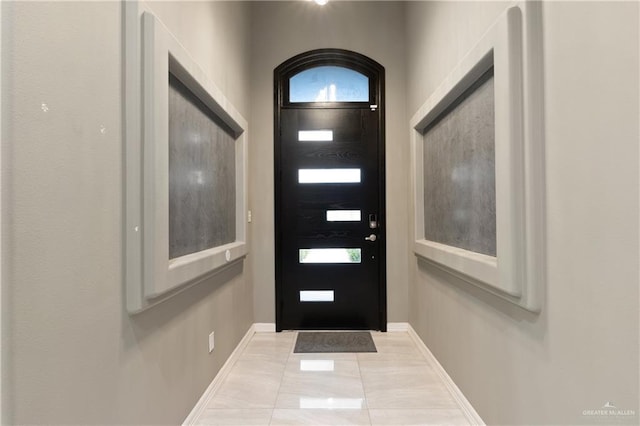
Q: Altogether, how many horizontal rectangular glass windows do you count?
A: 5